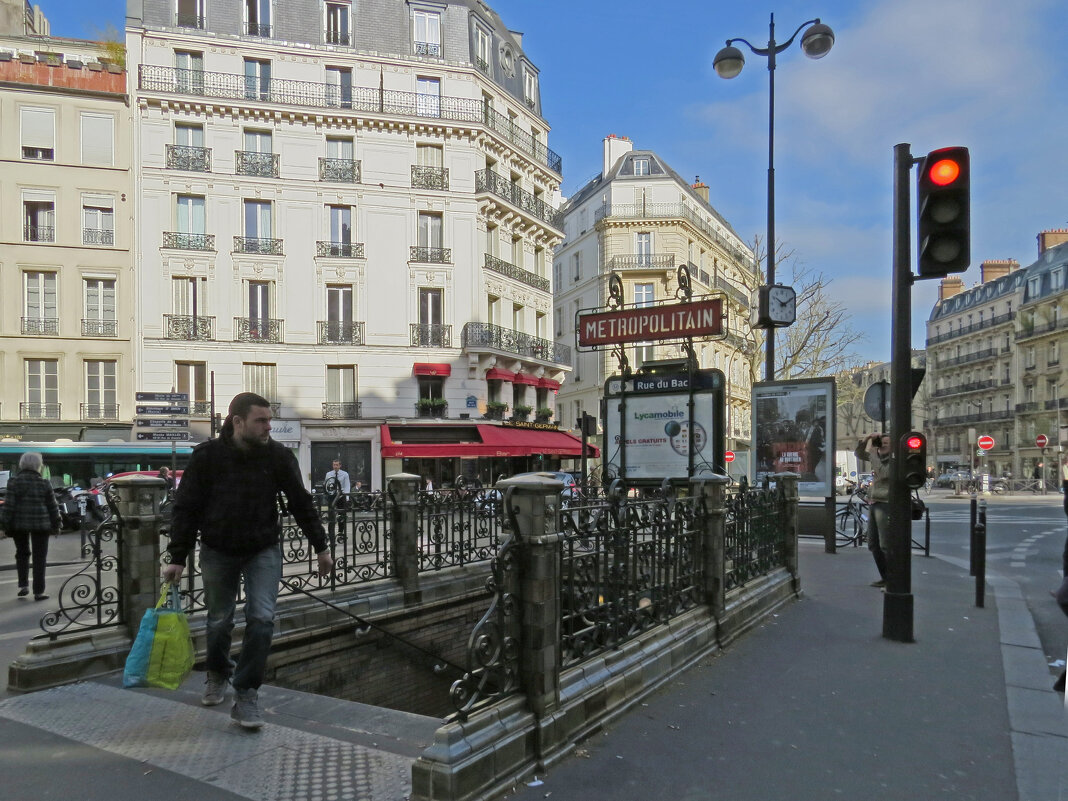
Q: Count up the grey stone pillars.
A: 5